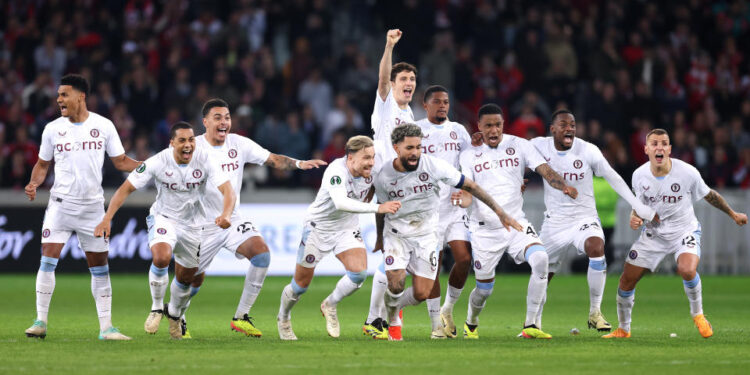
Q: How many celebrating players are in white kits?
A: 10